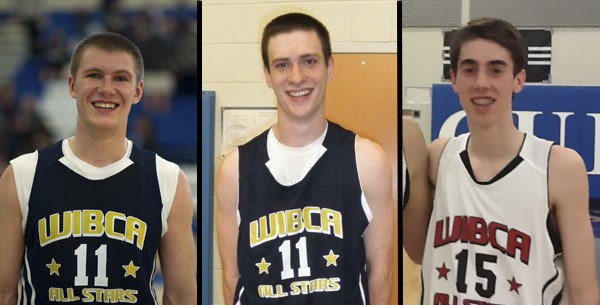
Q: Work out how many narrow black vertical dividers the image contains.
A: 2